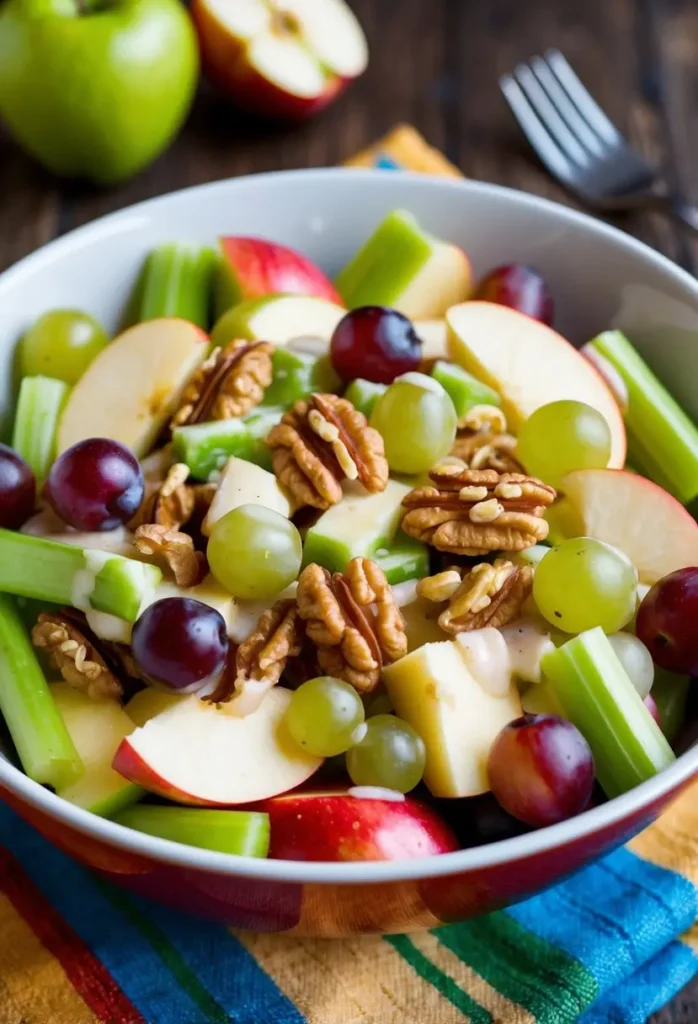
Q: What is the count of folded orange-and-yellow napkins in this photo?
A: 1